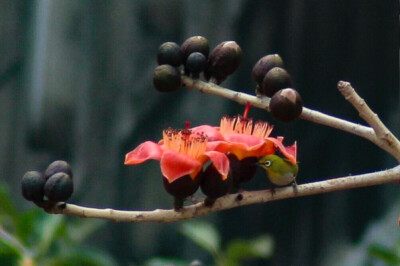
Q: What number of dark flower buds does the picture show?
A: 11